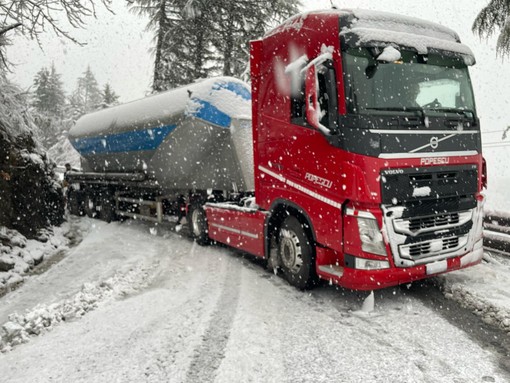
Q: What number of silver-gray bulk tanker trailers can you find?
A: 1